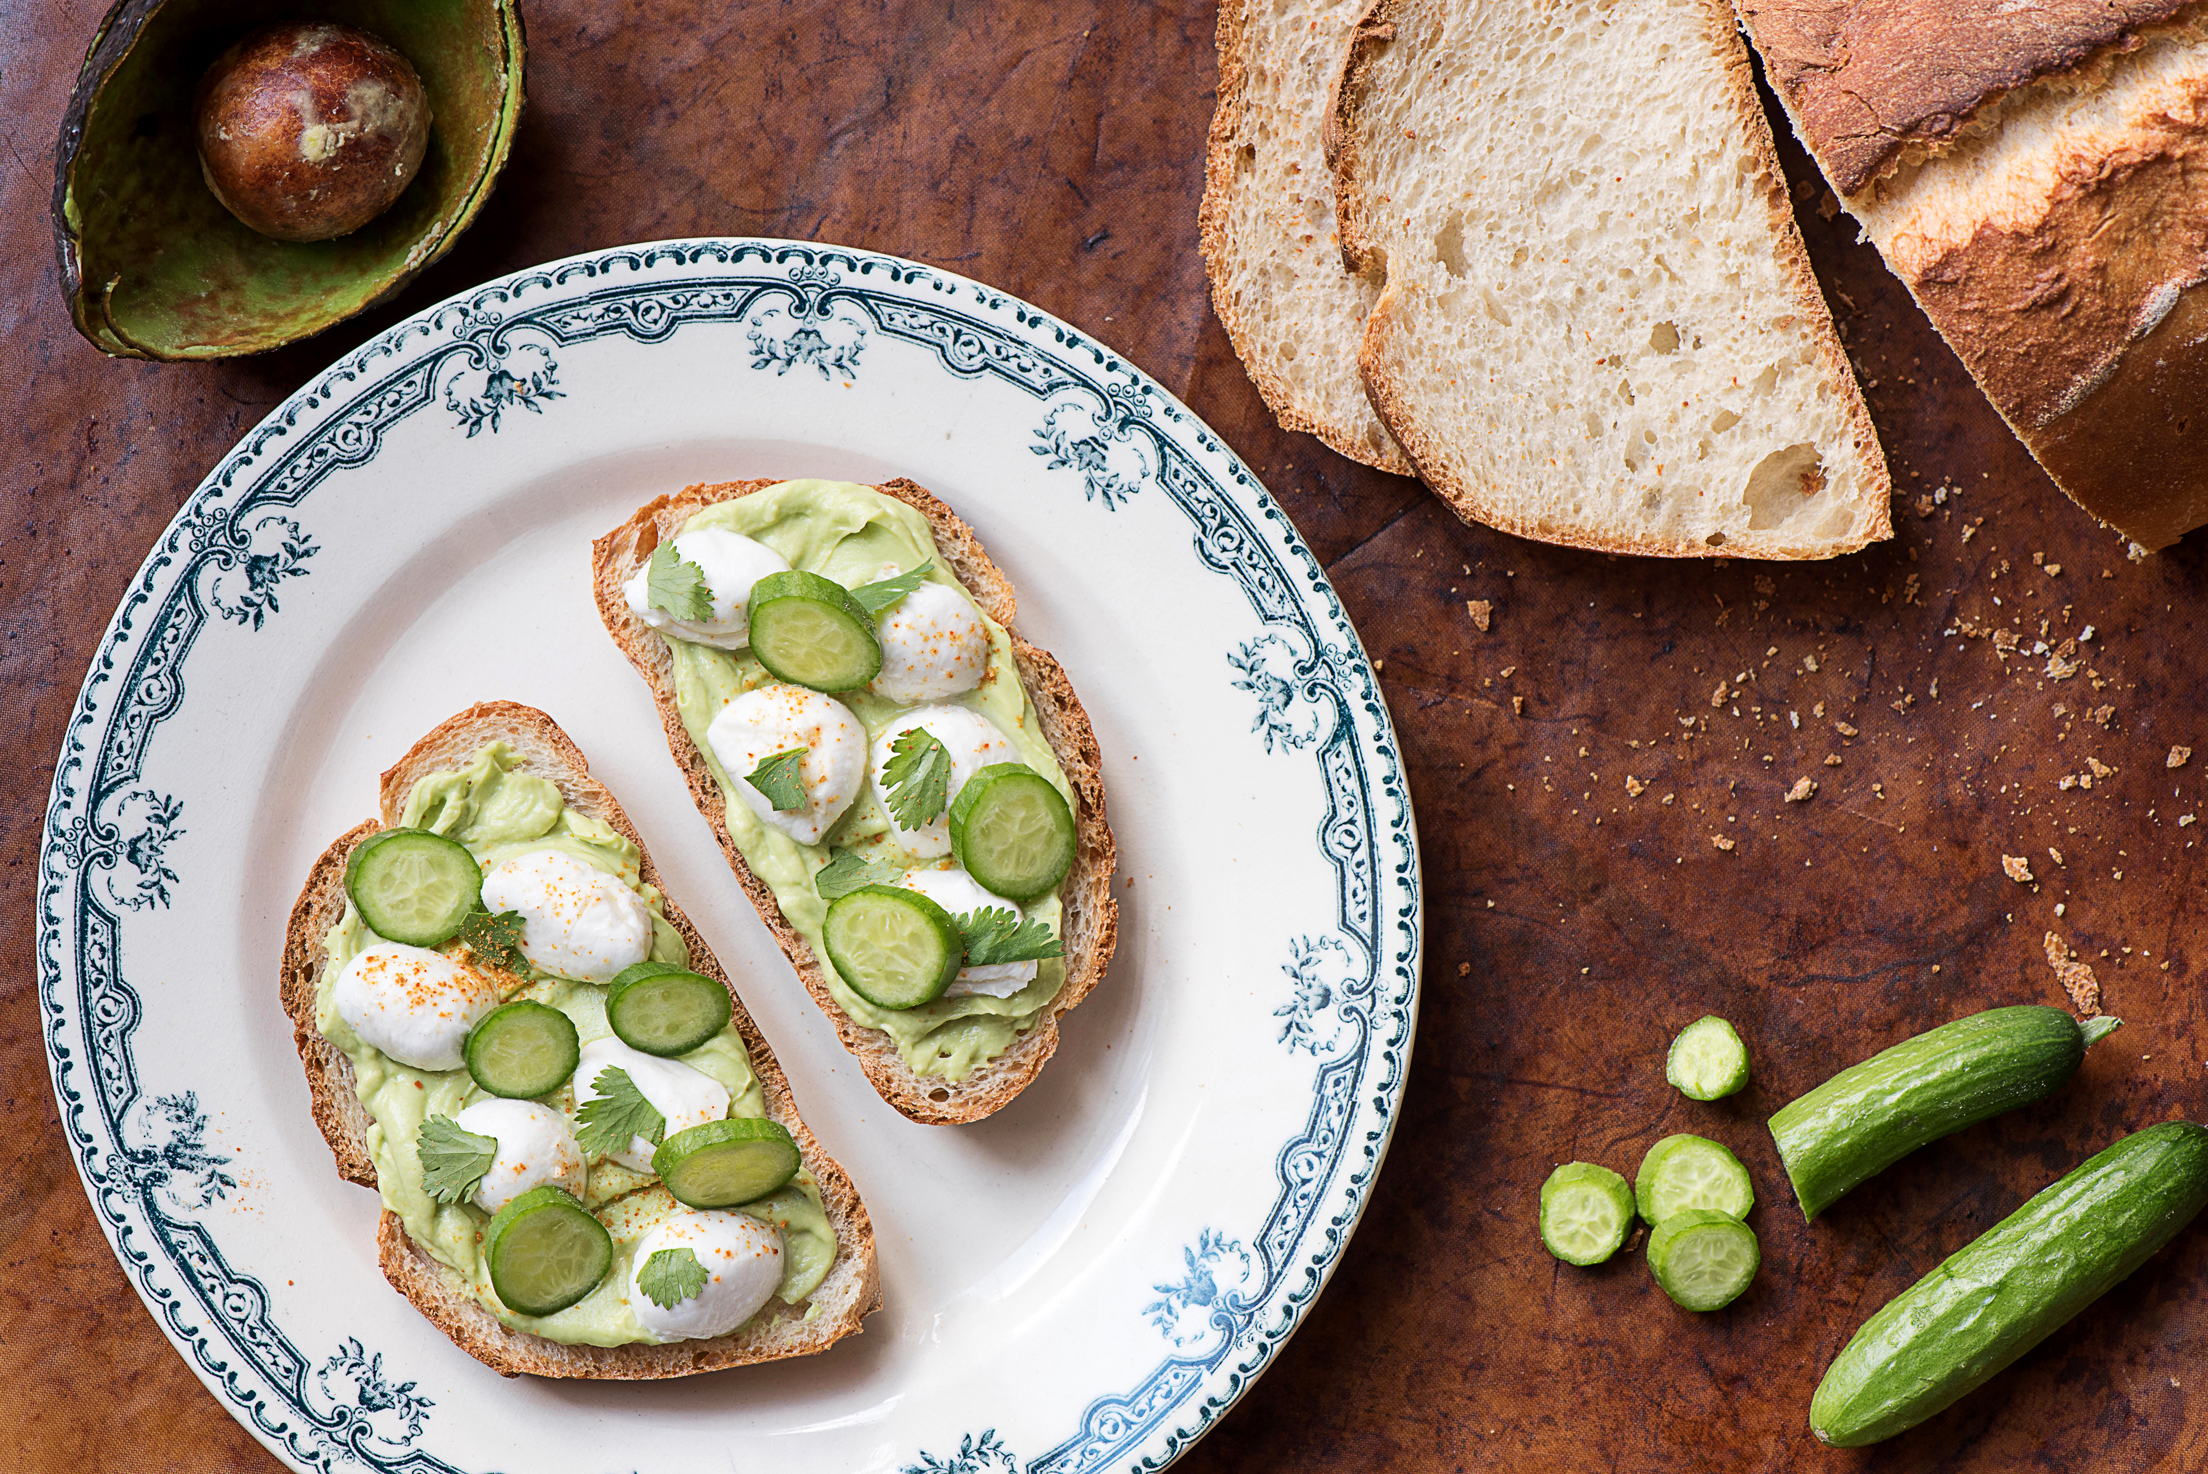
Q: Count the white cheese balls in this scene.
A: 10